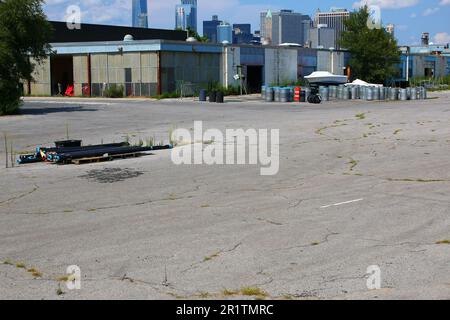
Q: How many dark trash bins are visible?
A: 3